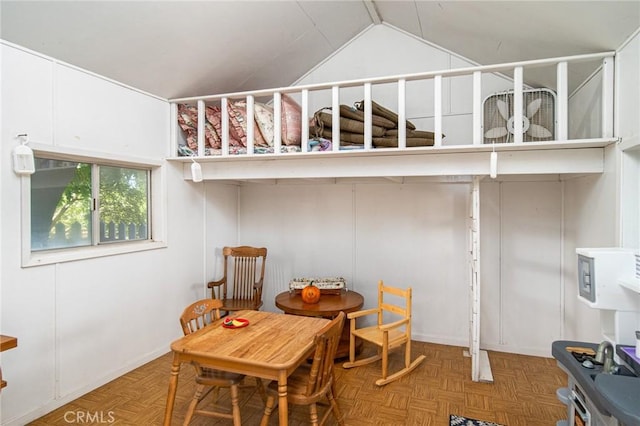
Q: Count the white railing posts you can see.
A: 14